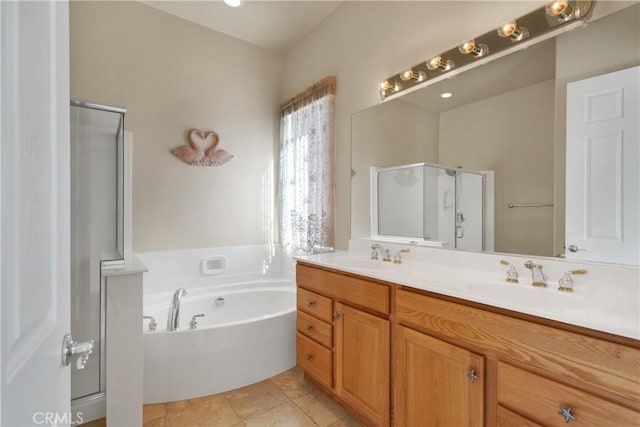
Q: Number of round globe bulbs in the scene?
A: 6